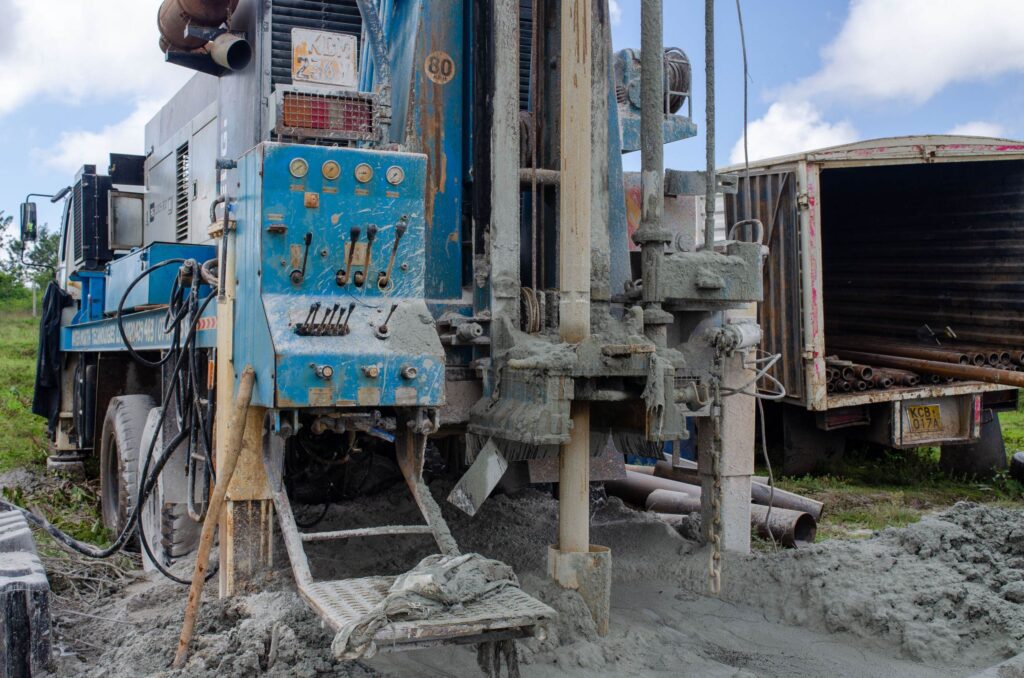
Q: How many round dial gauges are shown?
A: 4